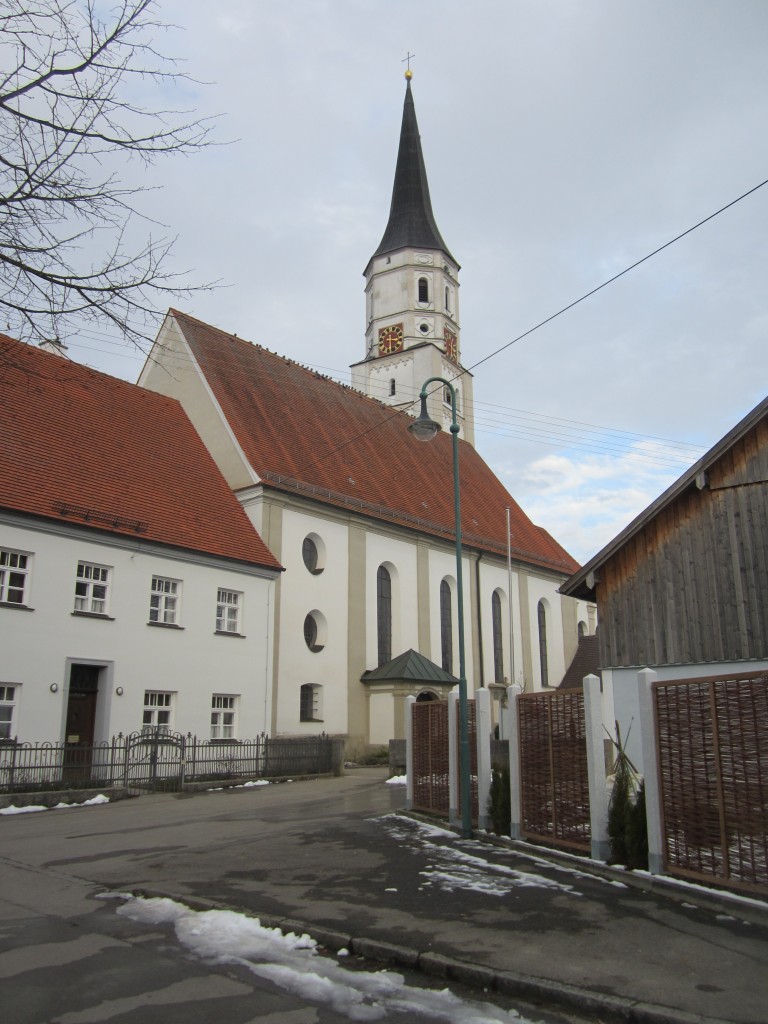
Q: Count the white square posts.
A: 6